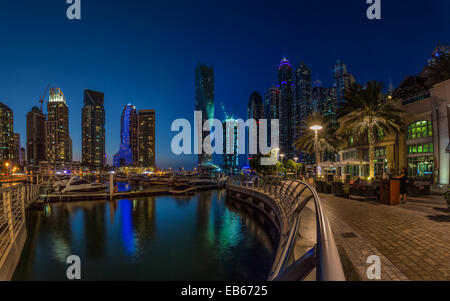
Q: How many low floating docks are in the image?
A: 1